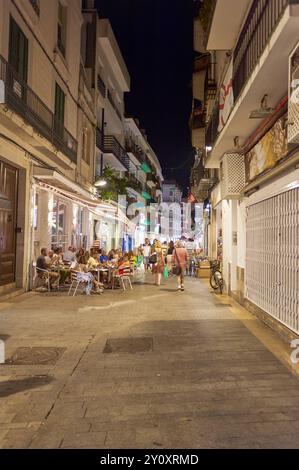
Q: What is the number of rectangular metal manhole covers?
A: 2